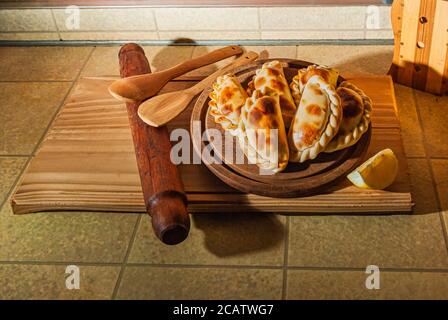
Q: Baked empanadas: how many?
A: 6